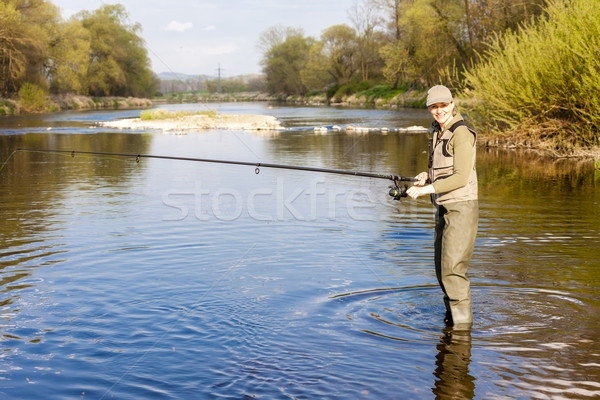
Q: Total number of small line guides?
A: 3